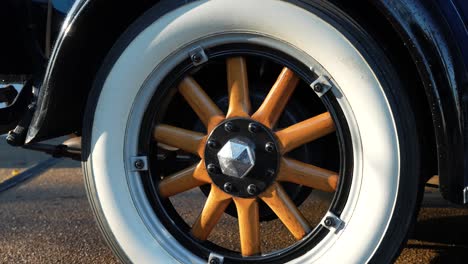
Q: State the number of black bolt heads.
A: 13